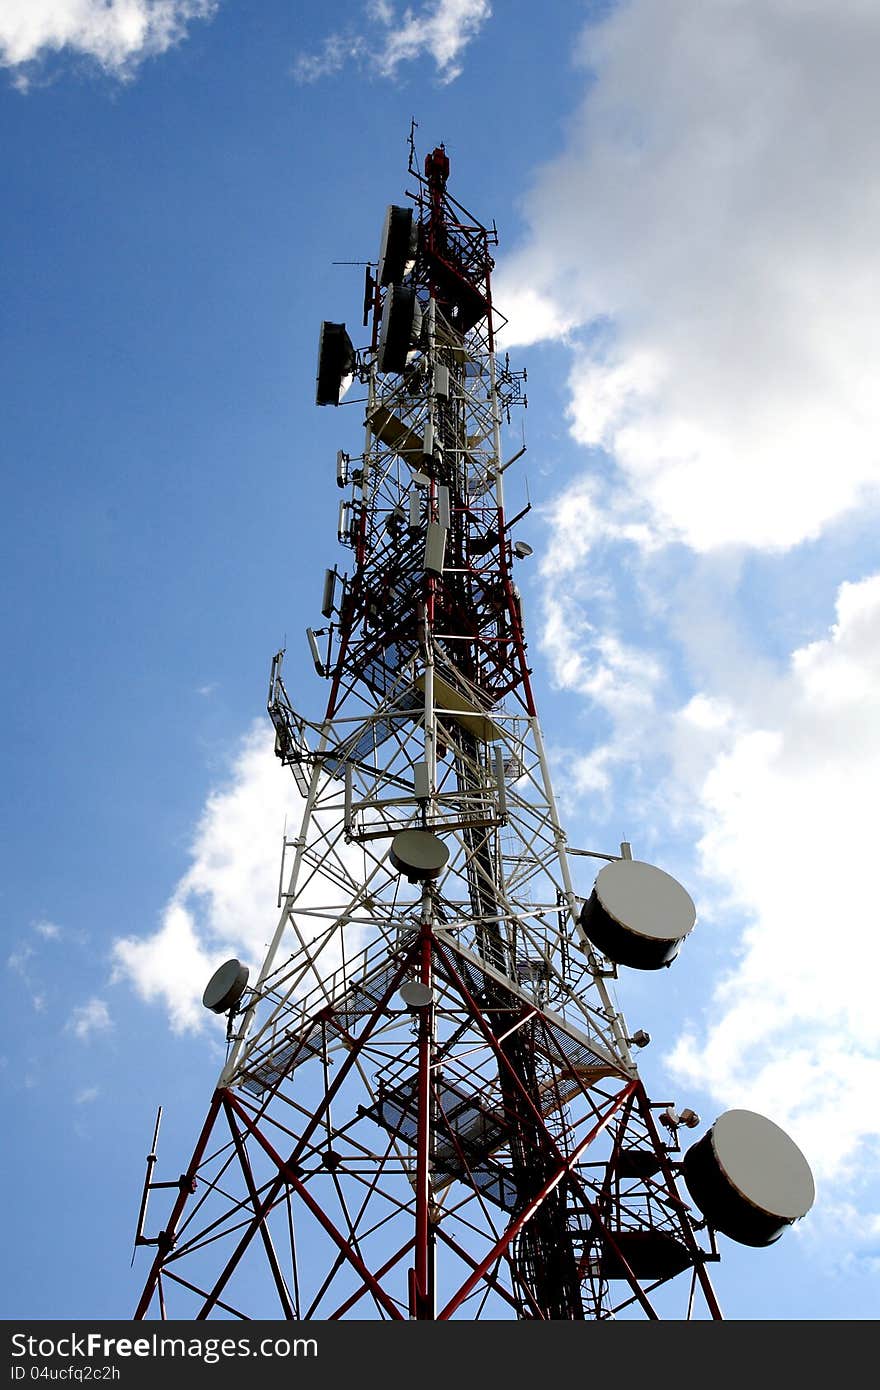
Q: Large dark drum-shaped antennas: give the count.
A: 5